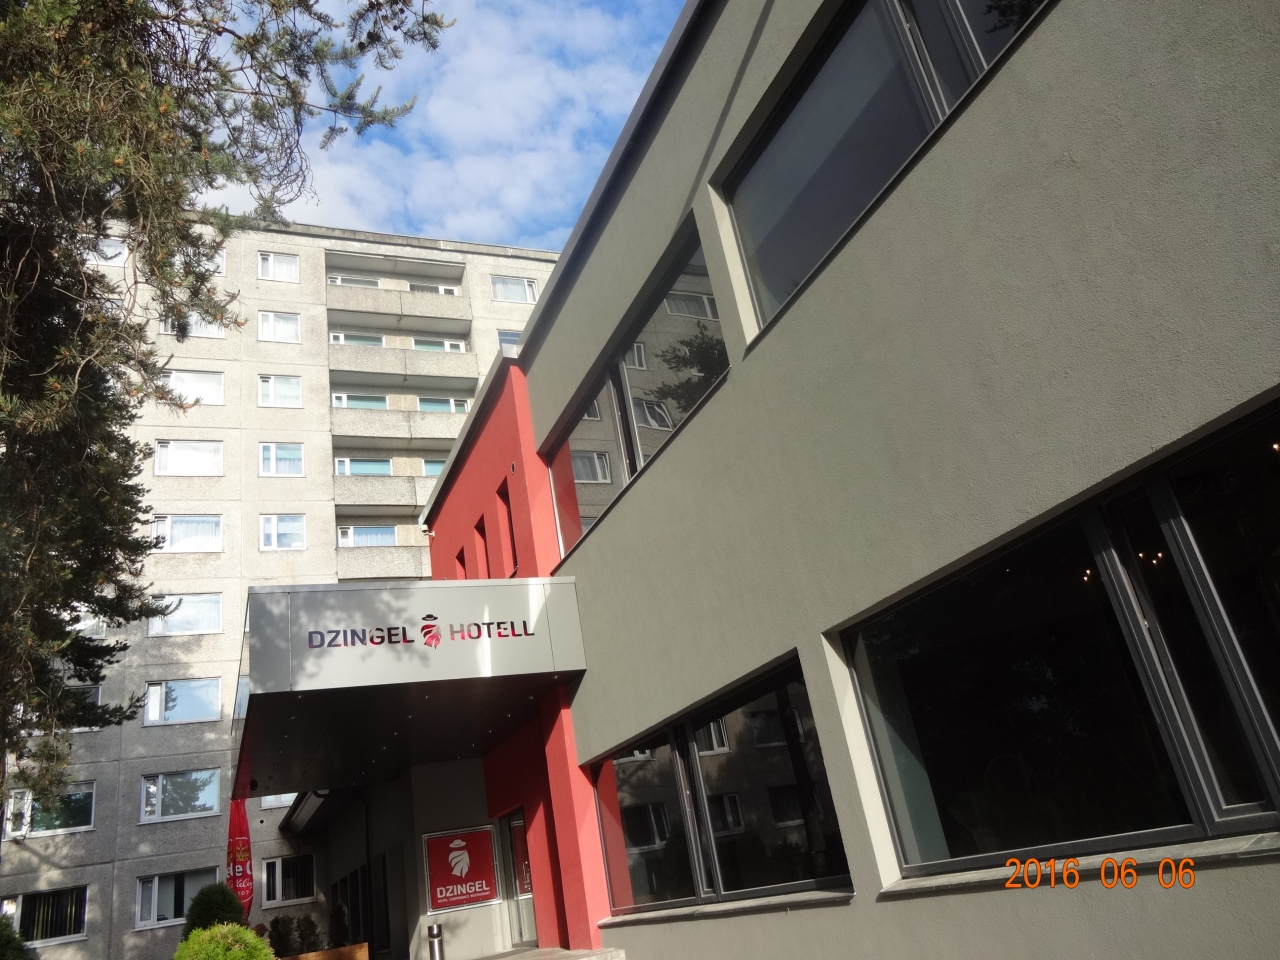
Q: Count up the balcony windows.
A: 9